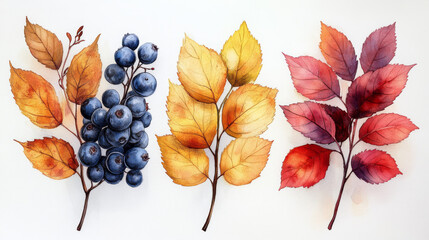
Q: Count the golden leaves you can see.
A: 6